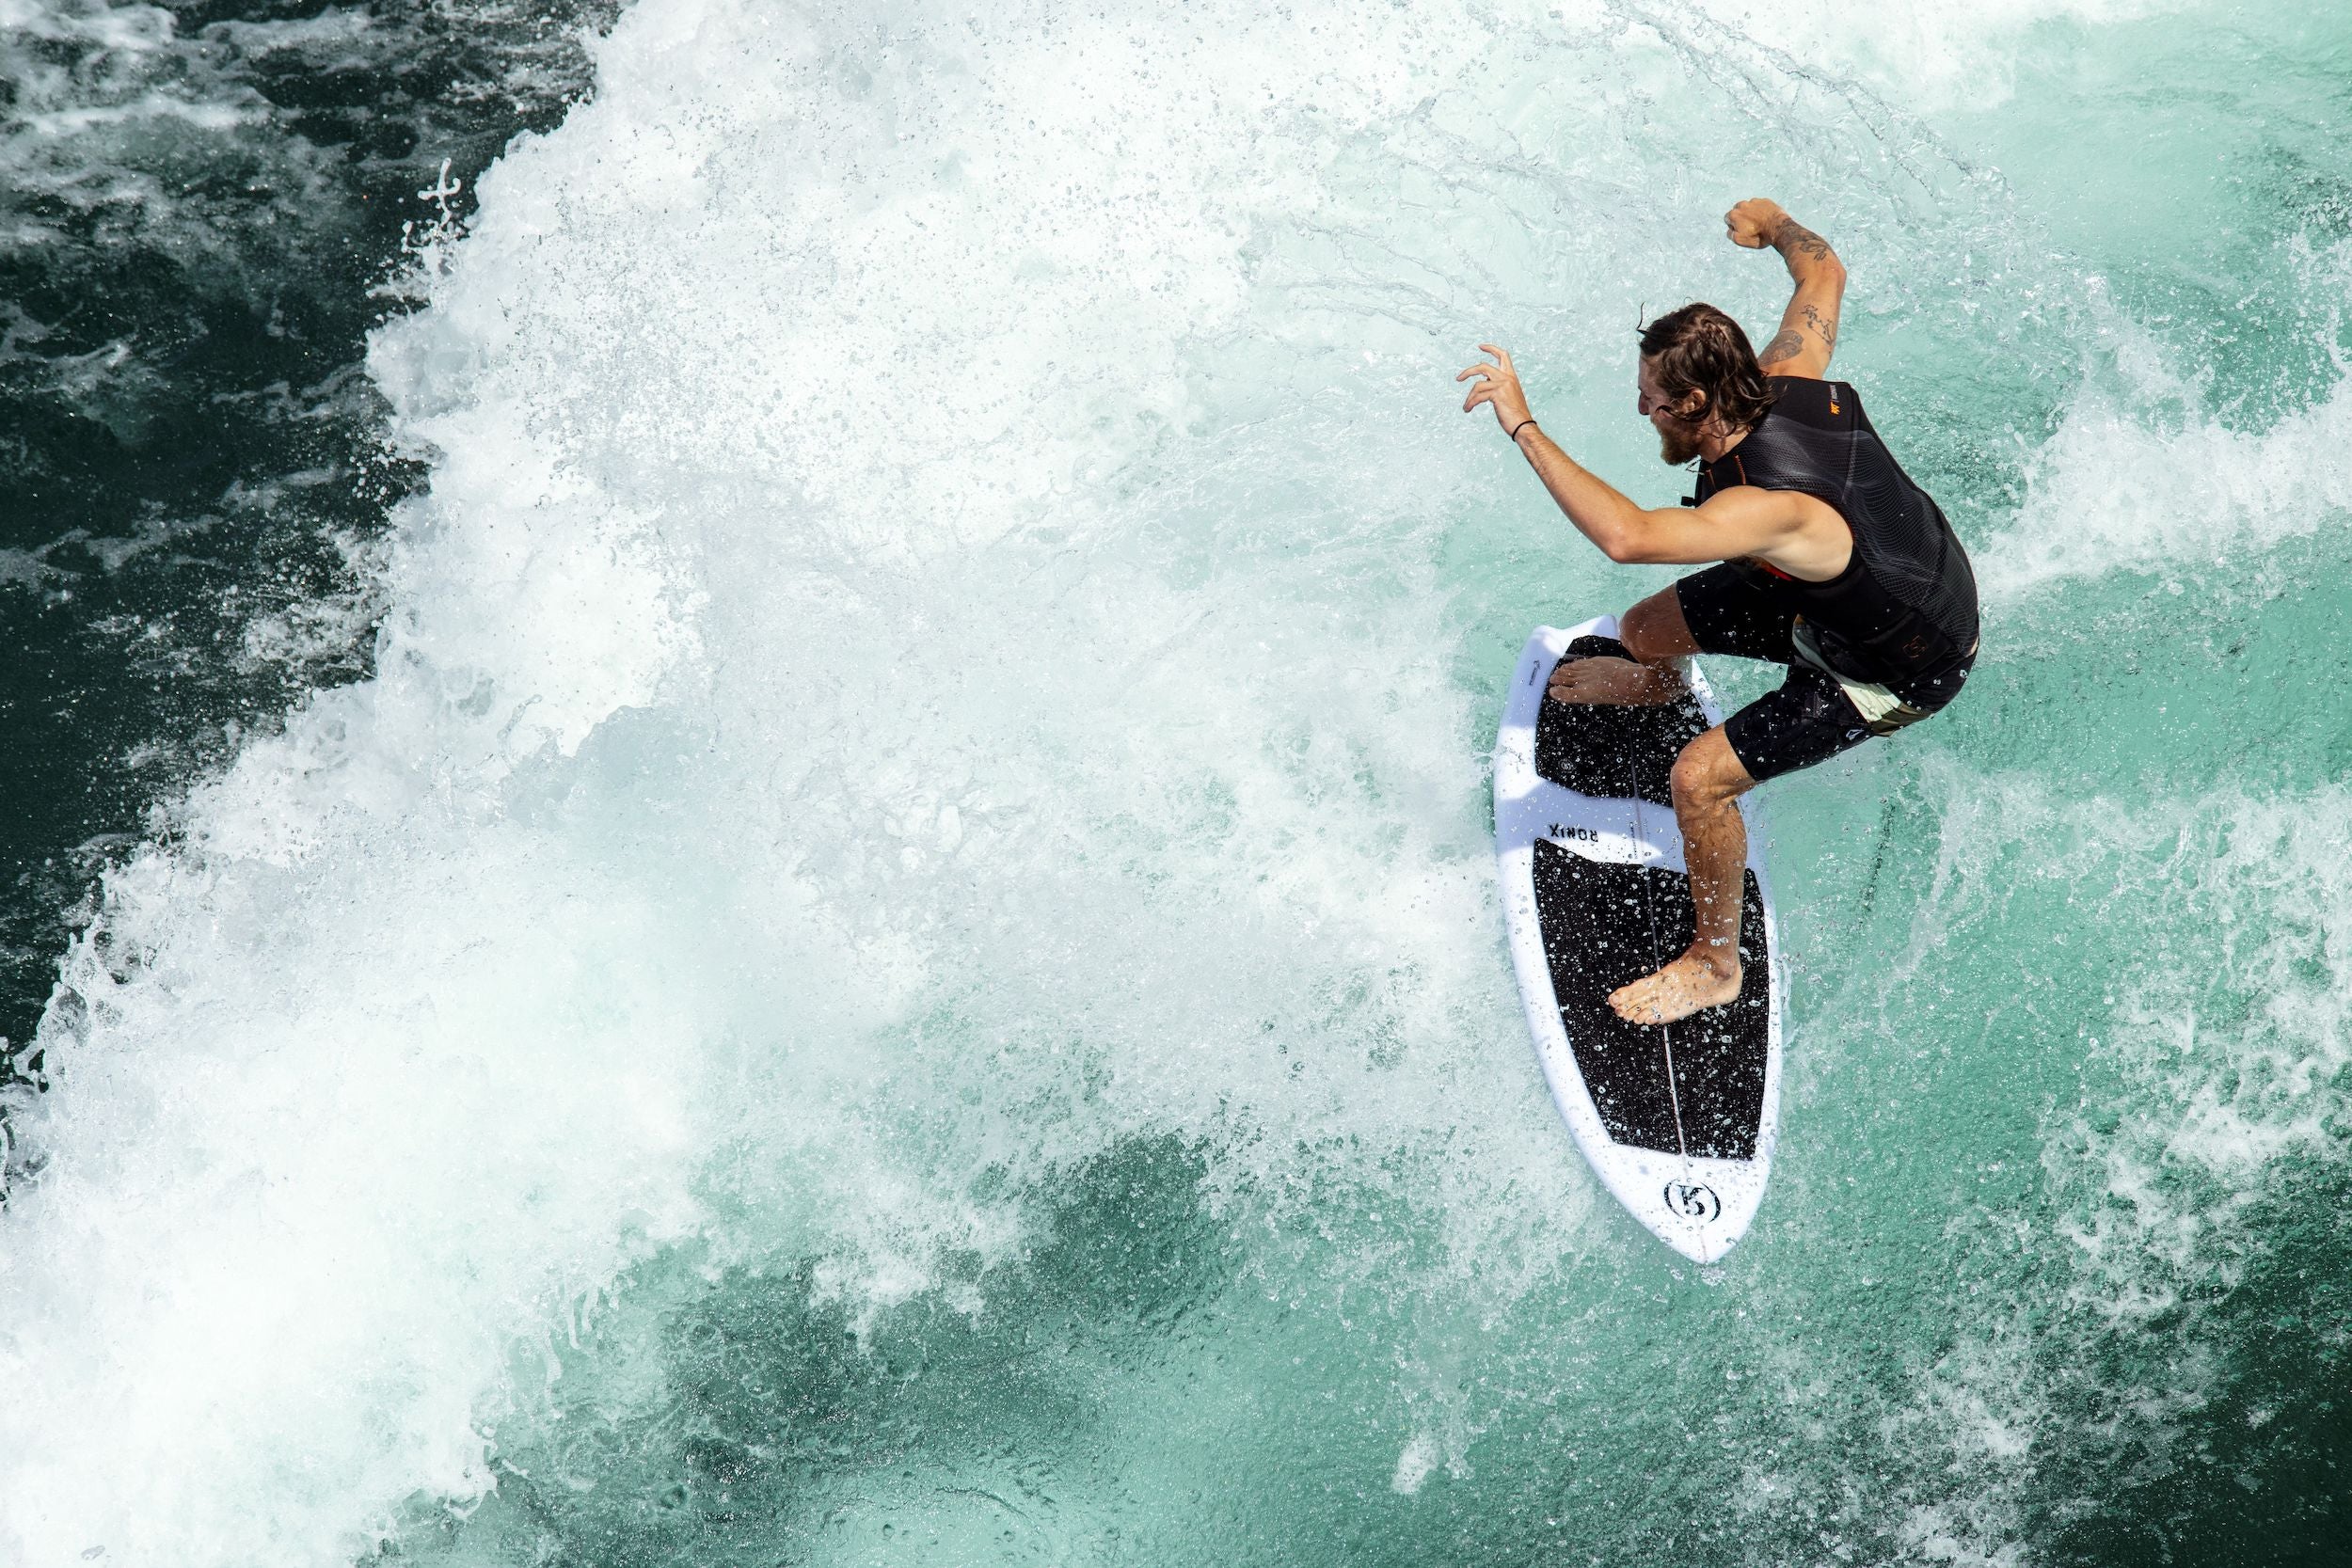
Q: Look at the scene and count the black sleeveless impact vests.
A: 1